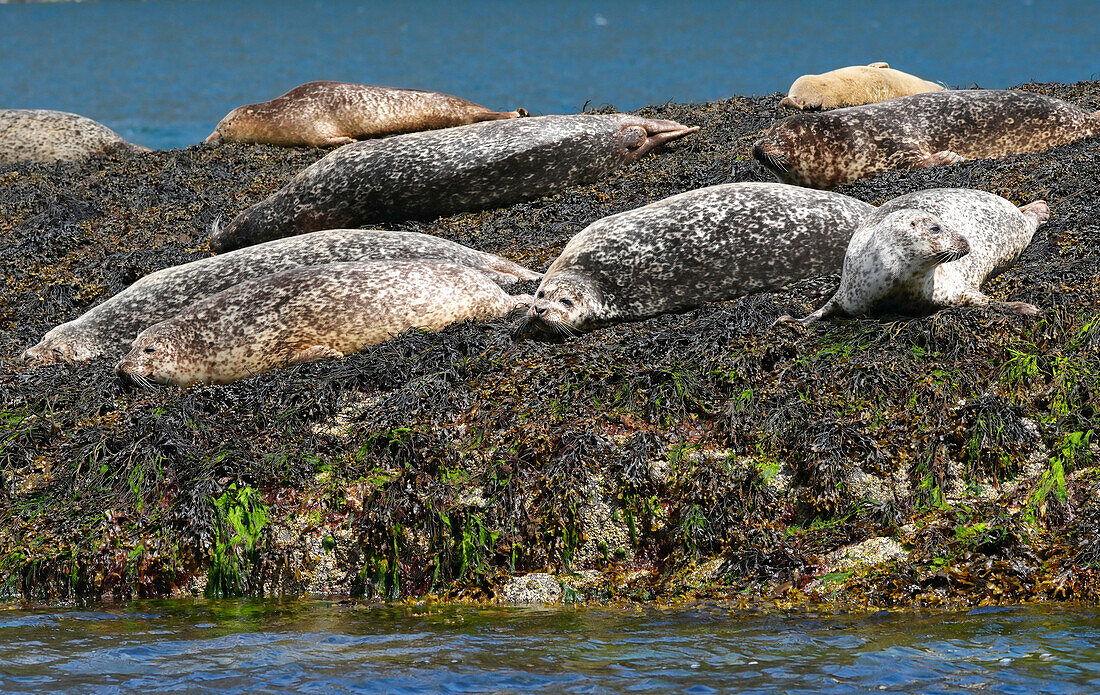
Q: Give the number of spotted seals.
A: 8